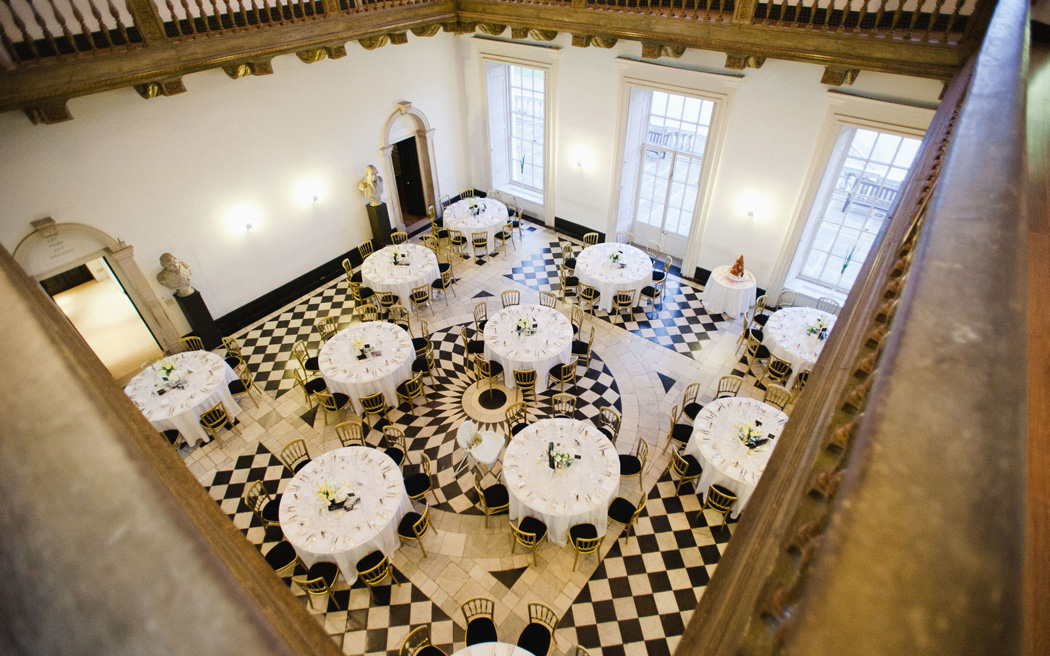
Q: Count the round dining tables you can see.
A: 11